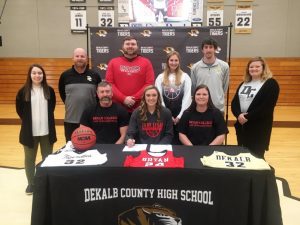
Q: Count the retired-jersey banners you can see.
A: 4